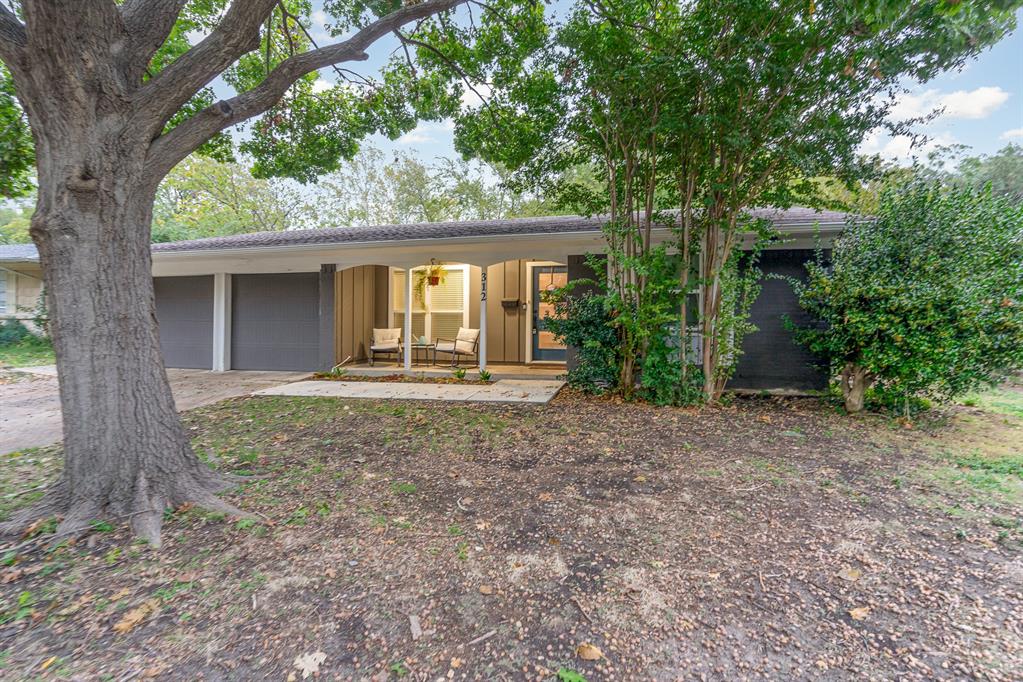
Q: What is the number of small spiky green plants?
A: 3